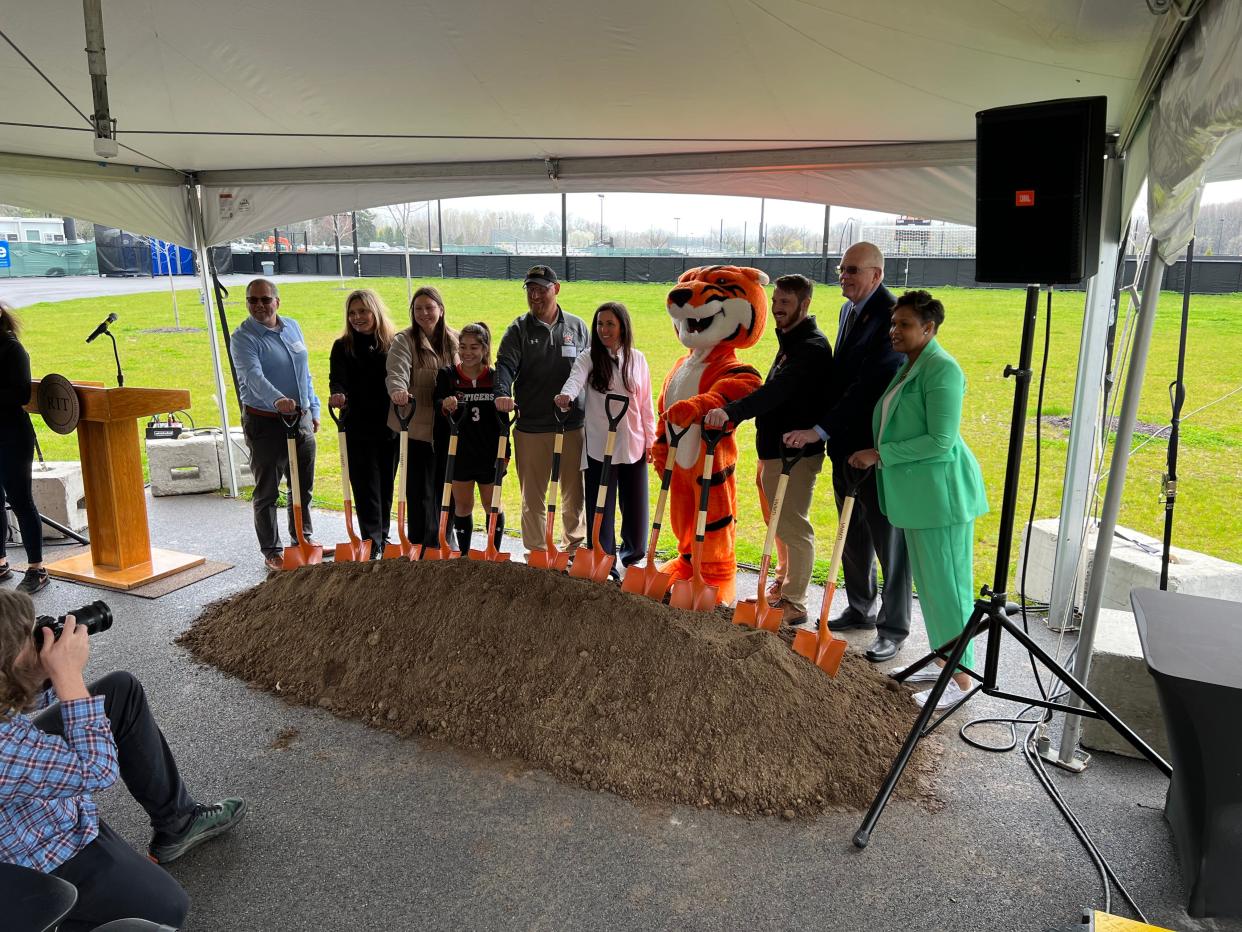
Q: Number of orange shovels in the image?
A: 11